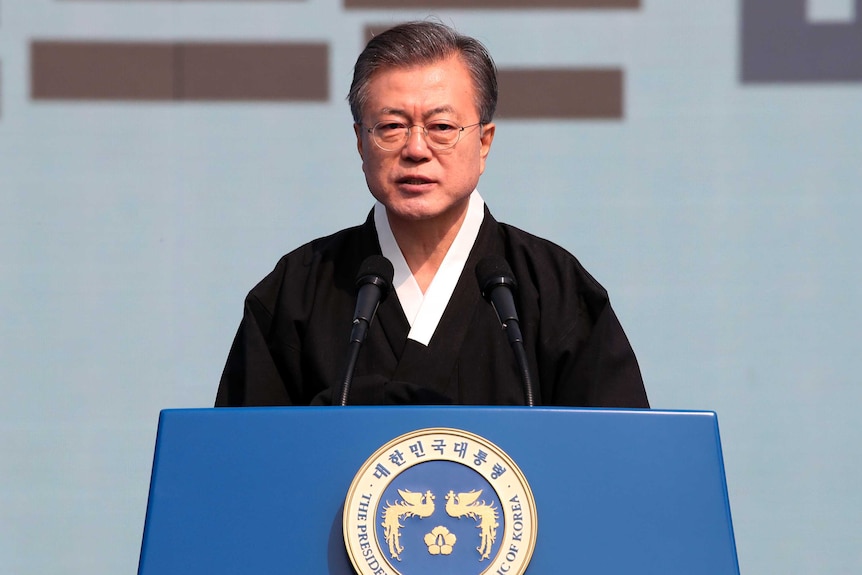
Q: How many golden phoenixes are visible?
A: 2